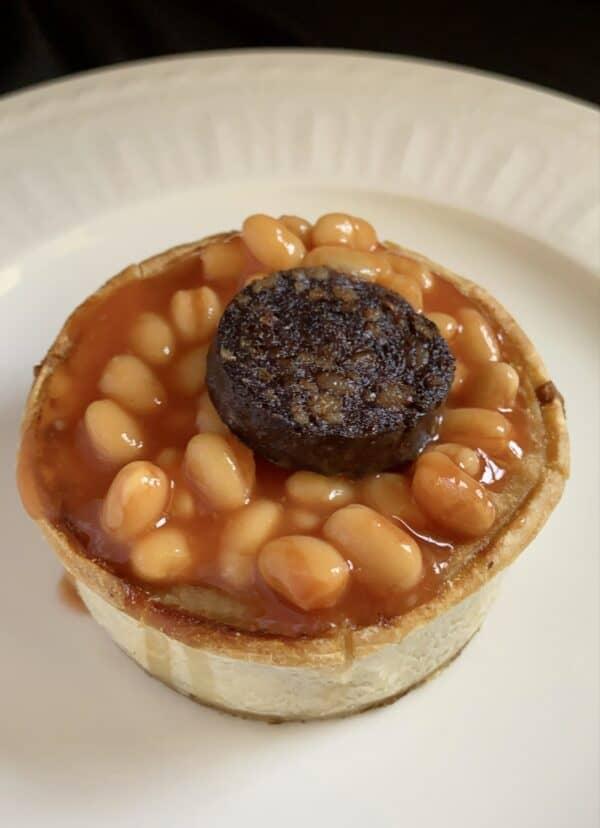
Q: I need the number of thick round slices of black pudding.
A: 1